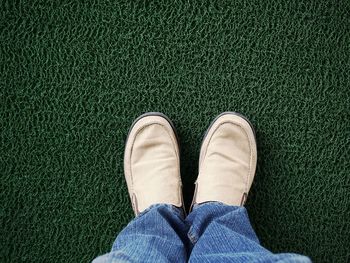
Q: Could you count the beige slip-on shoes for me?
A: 2